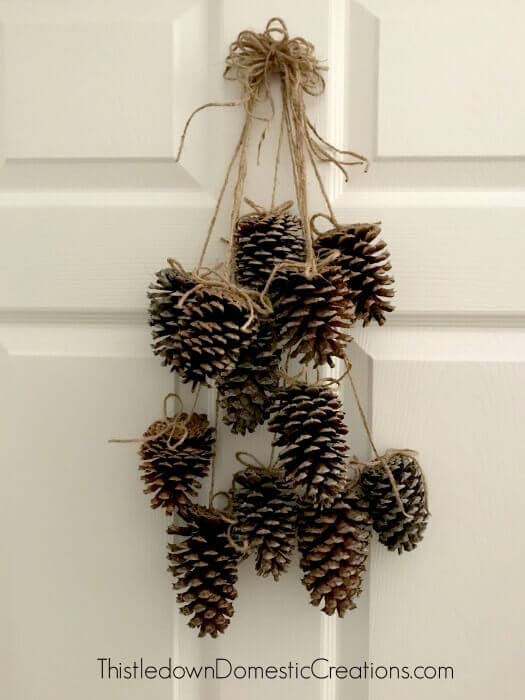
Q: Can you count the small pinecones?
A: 11